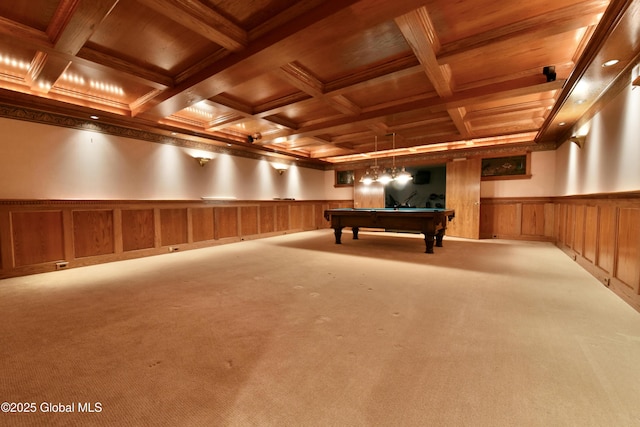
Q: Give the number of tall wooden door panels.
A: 2